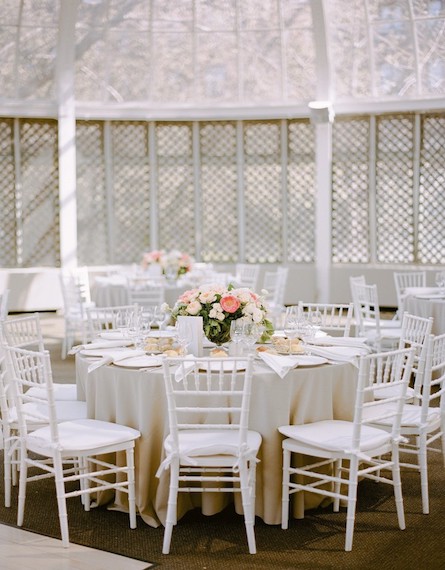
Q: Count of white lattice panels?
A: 11